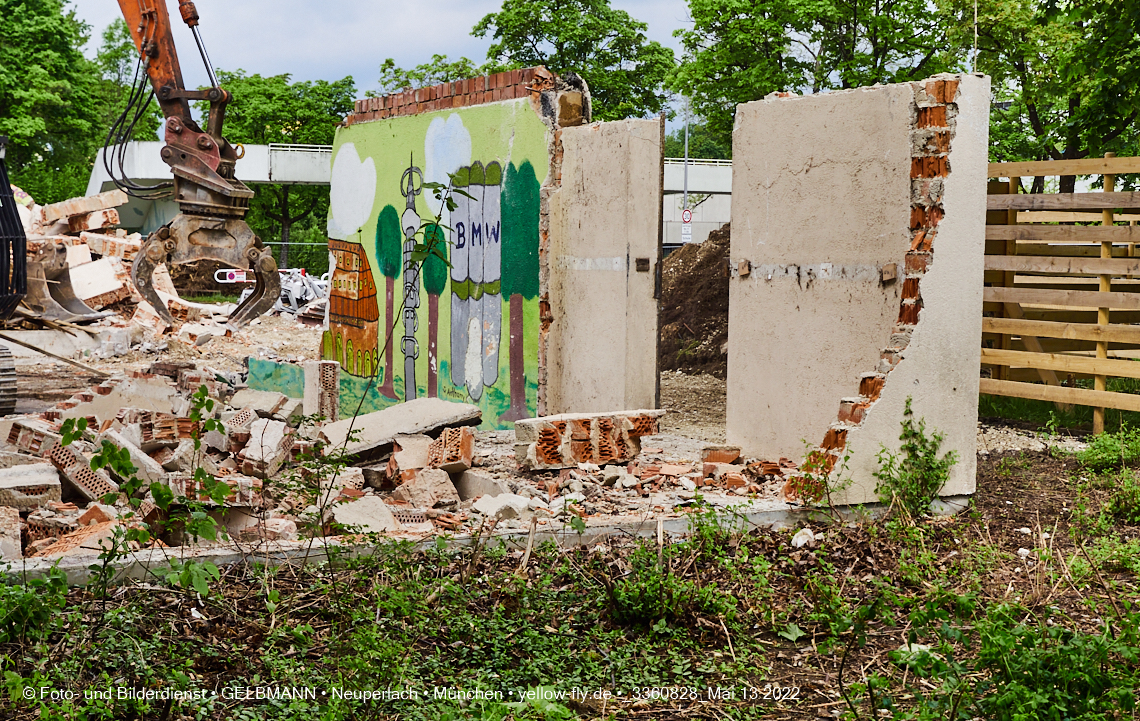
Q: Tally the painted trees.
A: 3